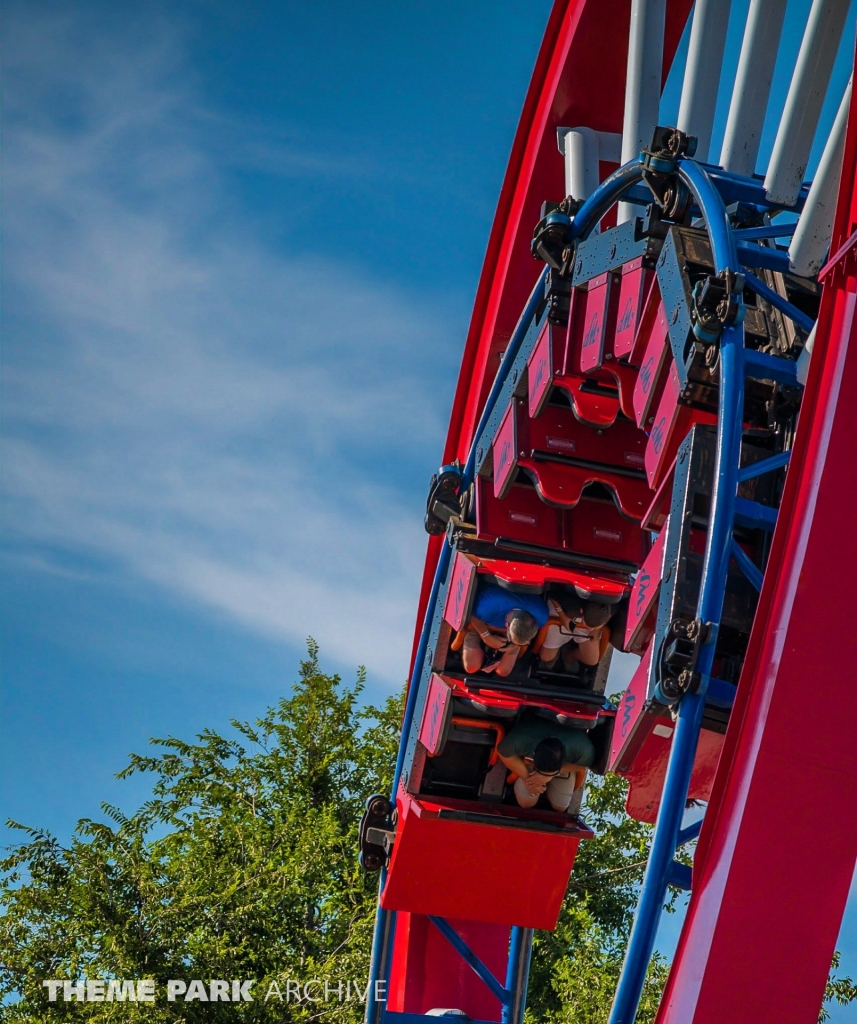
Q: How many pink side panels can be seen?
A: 10